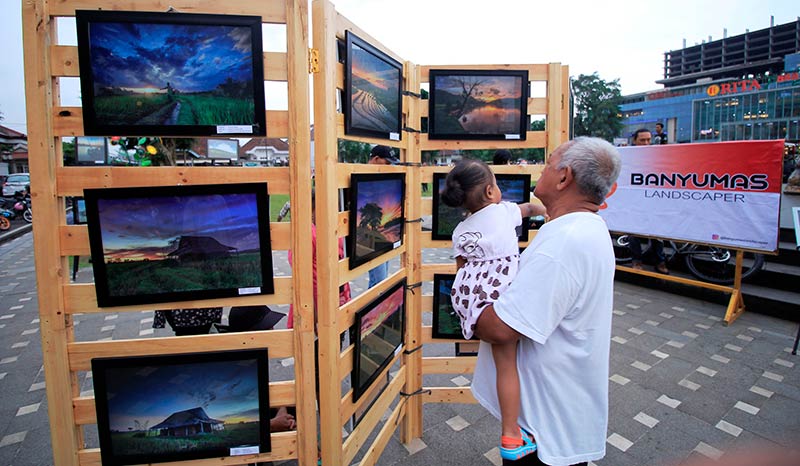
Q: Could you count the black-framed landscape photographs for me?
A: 9